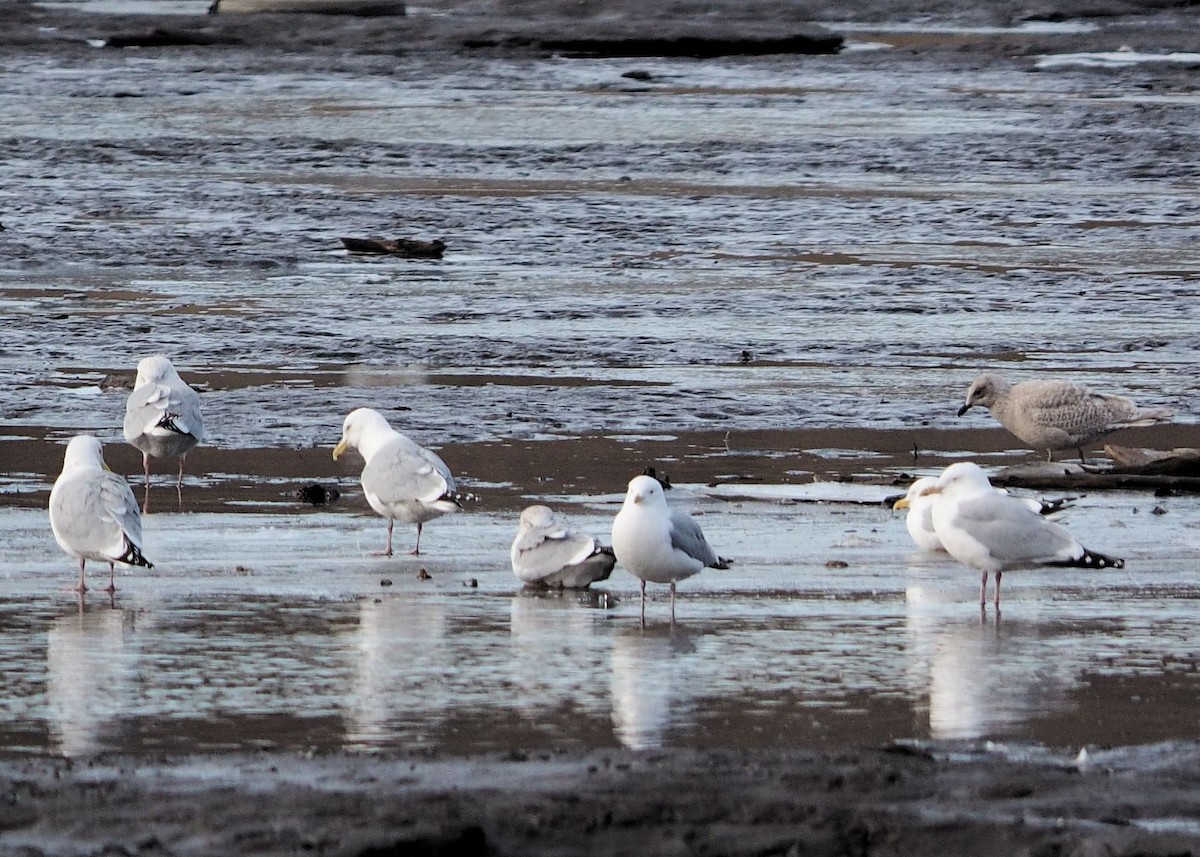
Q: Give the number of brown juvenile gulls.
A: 1